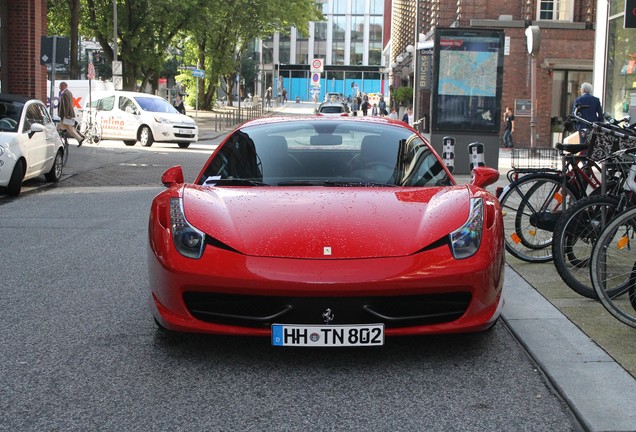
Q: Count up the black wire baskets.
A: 1